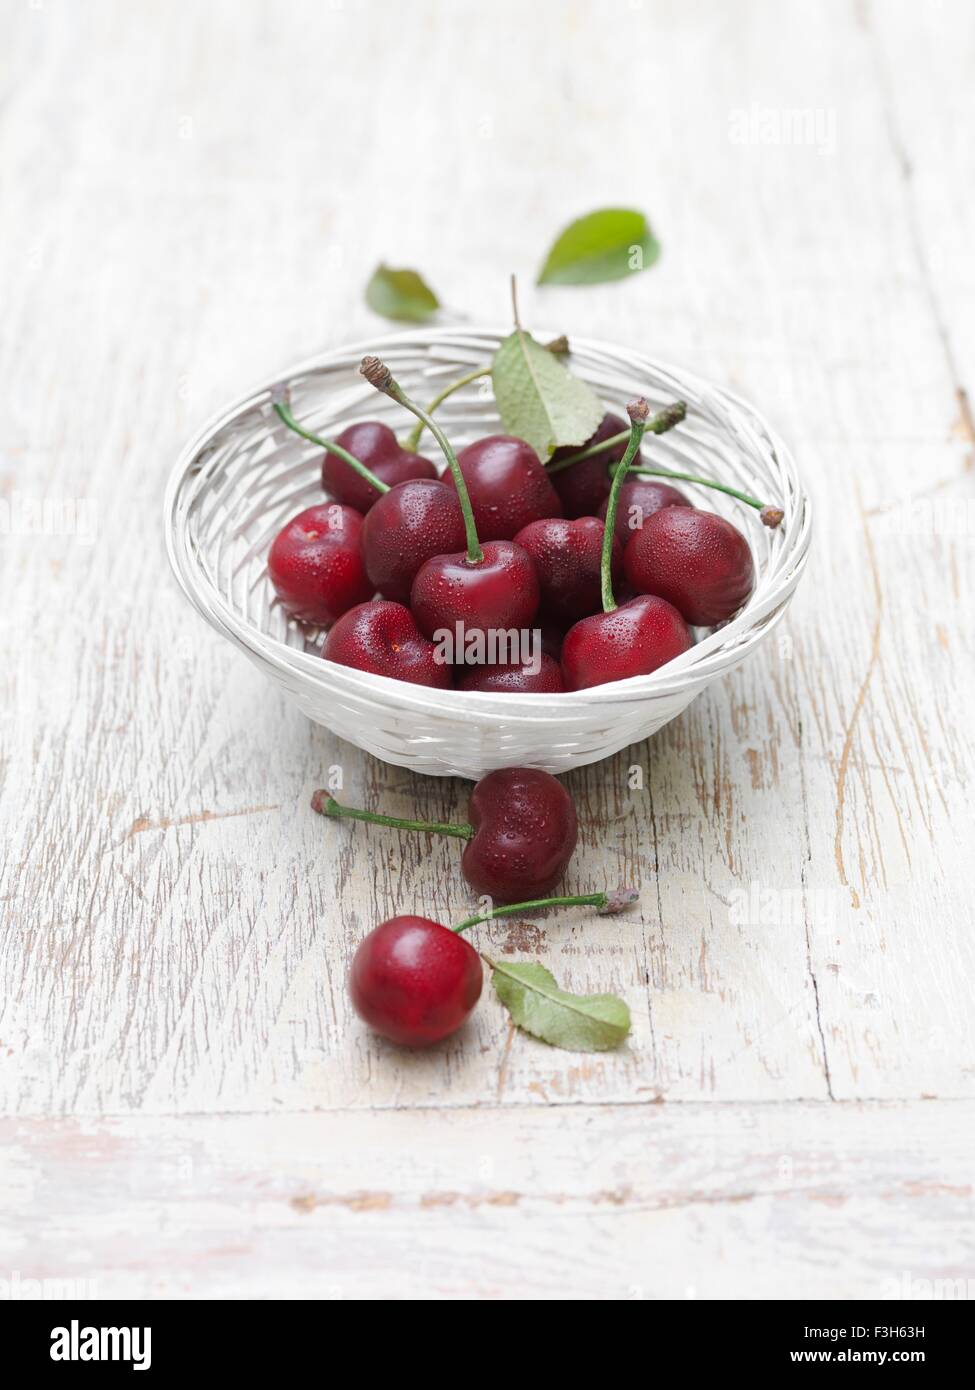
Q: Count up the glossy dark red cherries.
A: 14